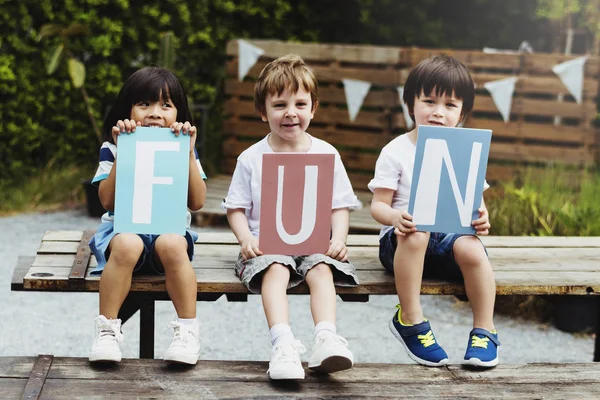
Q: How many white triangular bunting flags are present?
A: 5